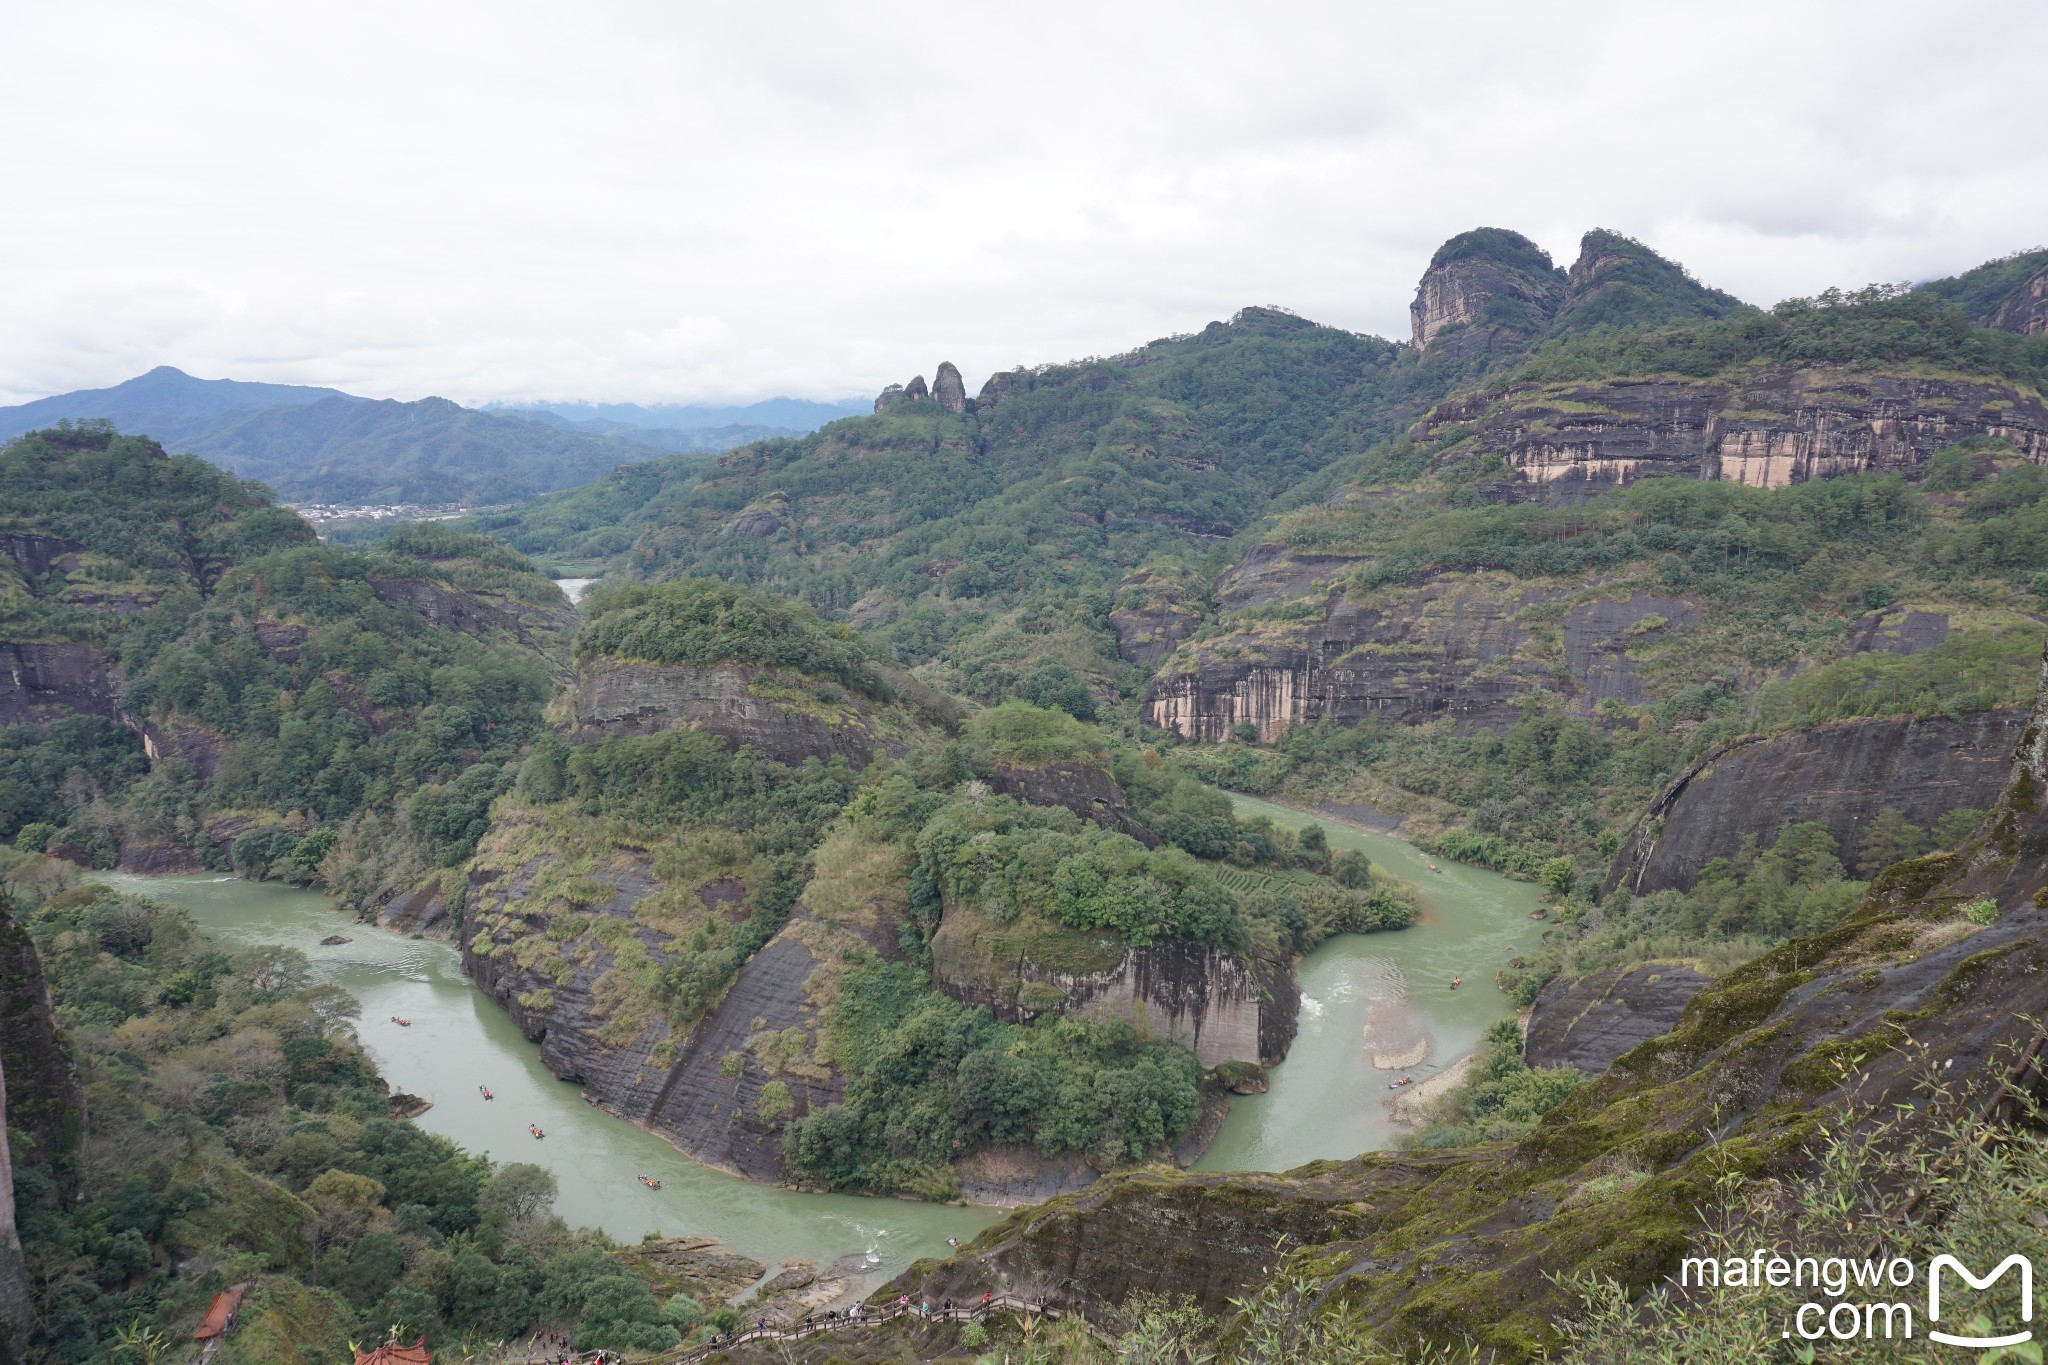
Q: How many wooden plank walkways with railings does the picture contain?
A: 1